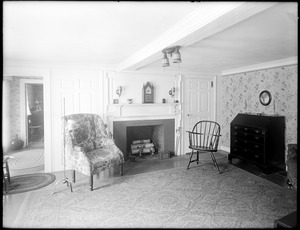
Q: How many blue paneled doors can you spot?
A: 0